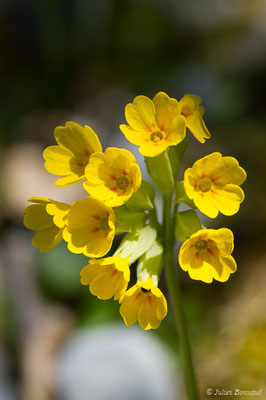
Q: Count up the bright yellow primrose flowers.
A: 10